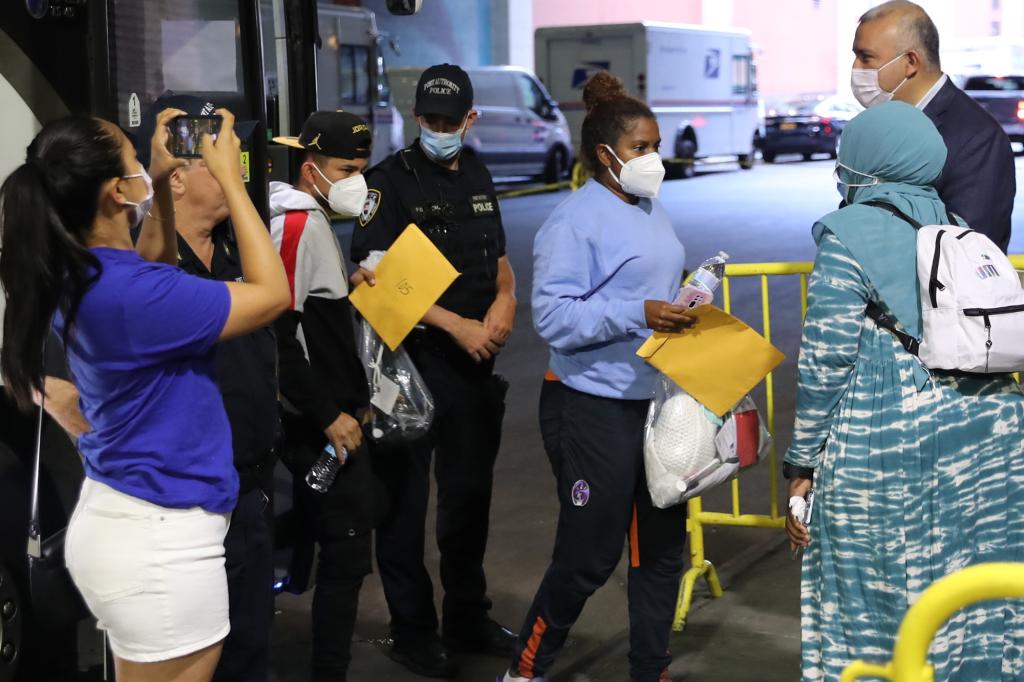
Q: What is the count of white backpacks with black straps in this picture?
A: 1